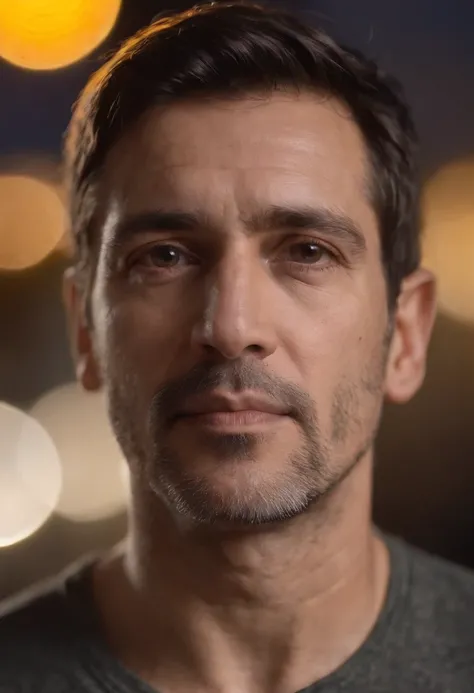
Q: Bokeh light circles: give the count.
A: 5